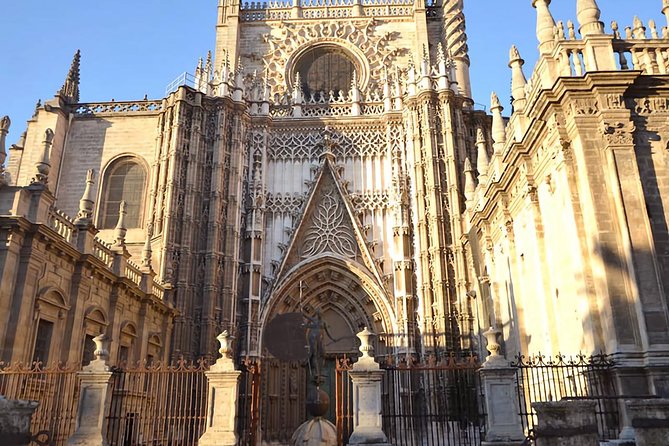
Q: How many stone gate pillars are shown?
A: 4